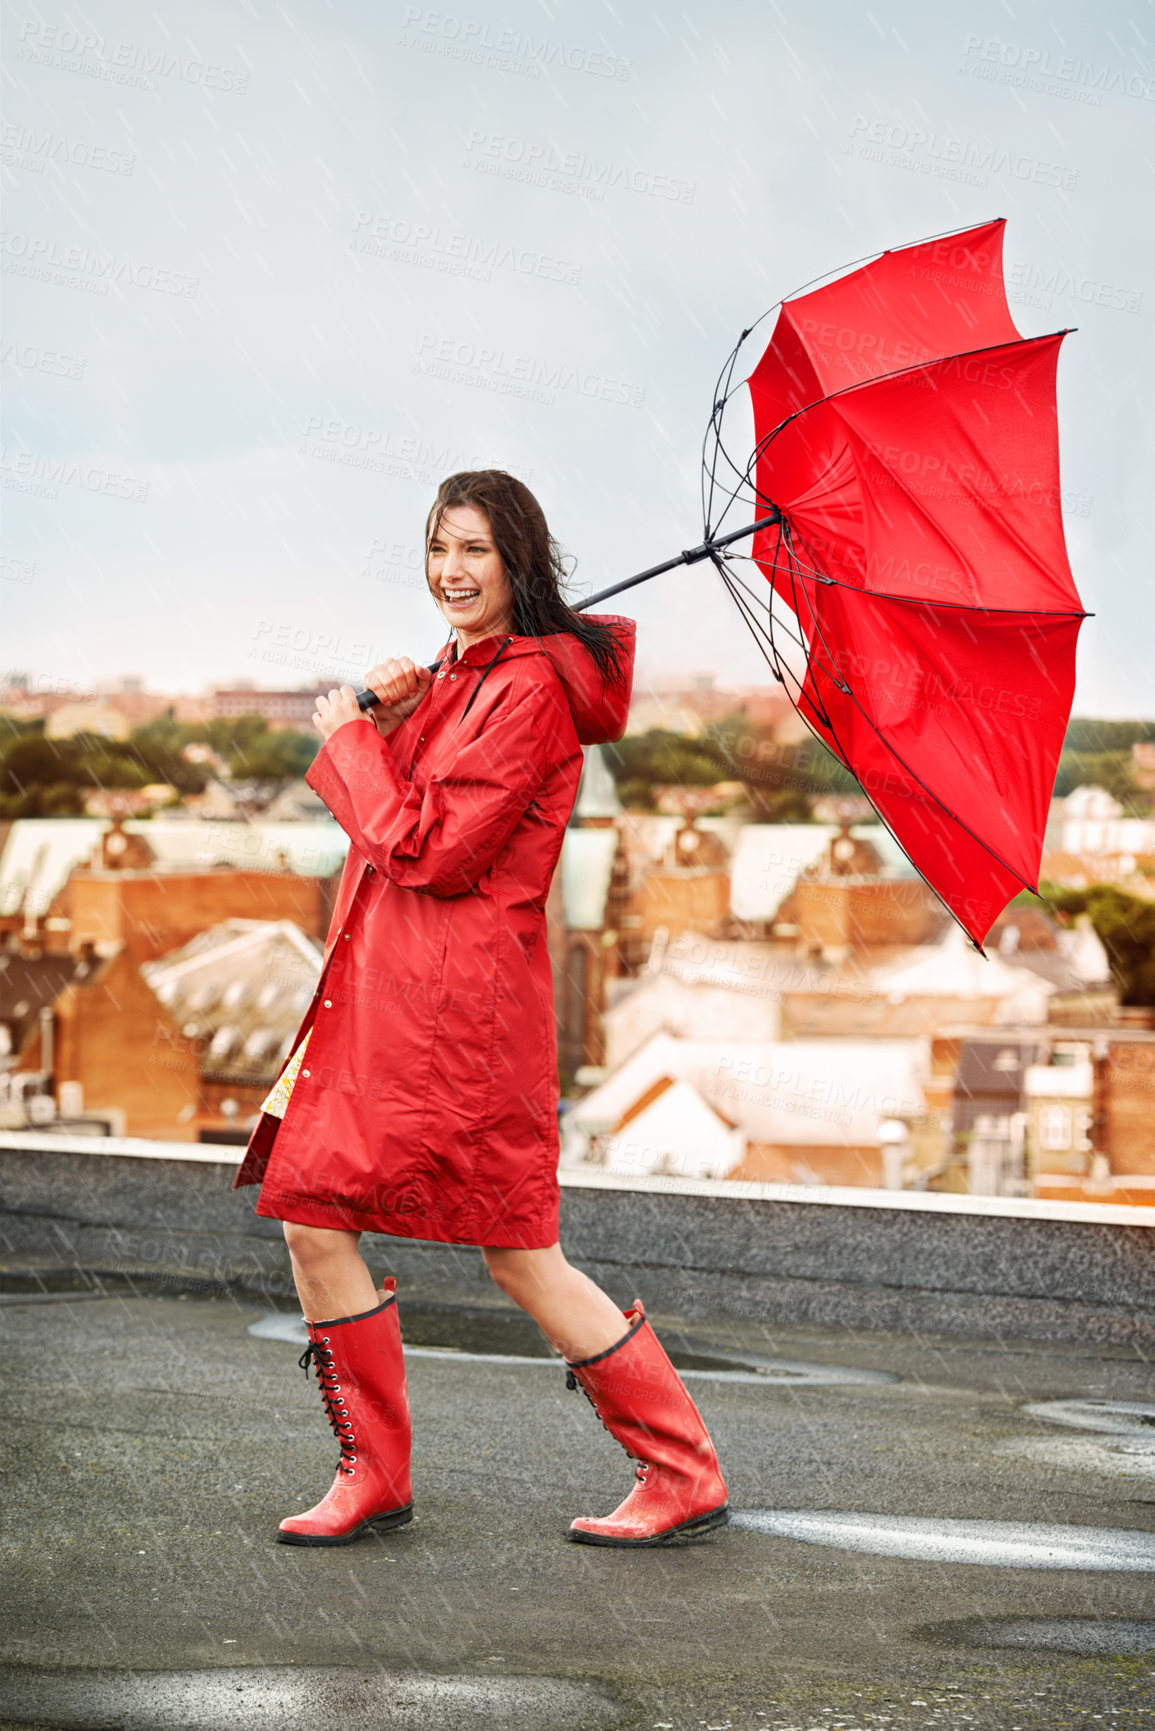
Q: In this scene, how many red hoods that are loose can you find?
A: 1